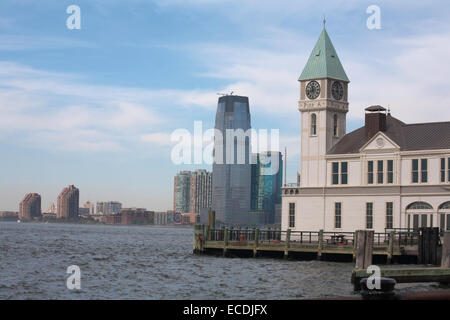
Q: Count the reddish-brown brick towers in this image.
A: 2